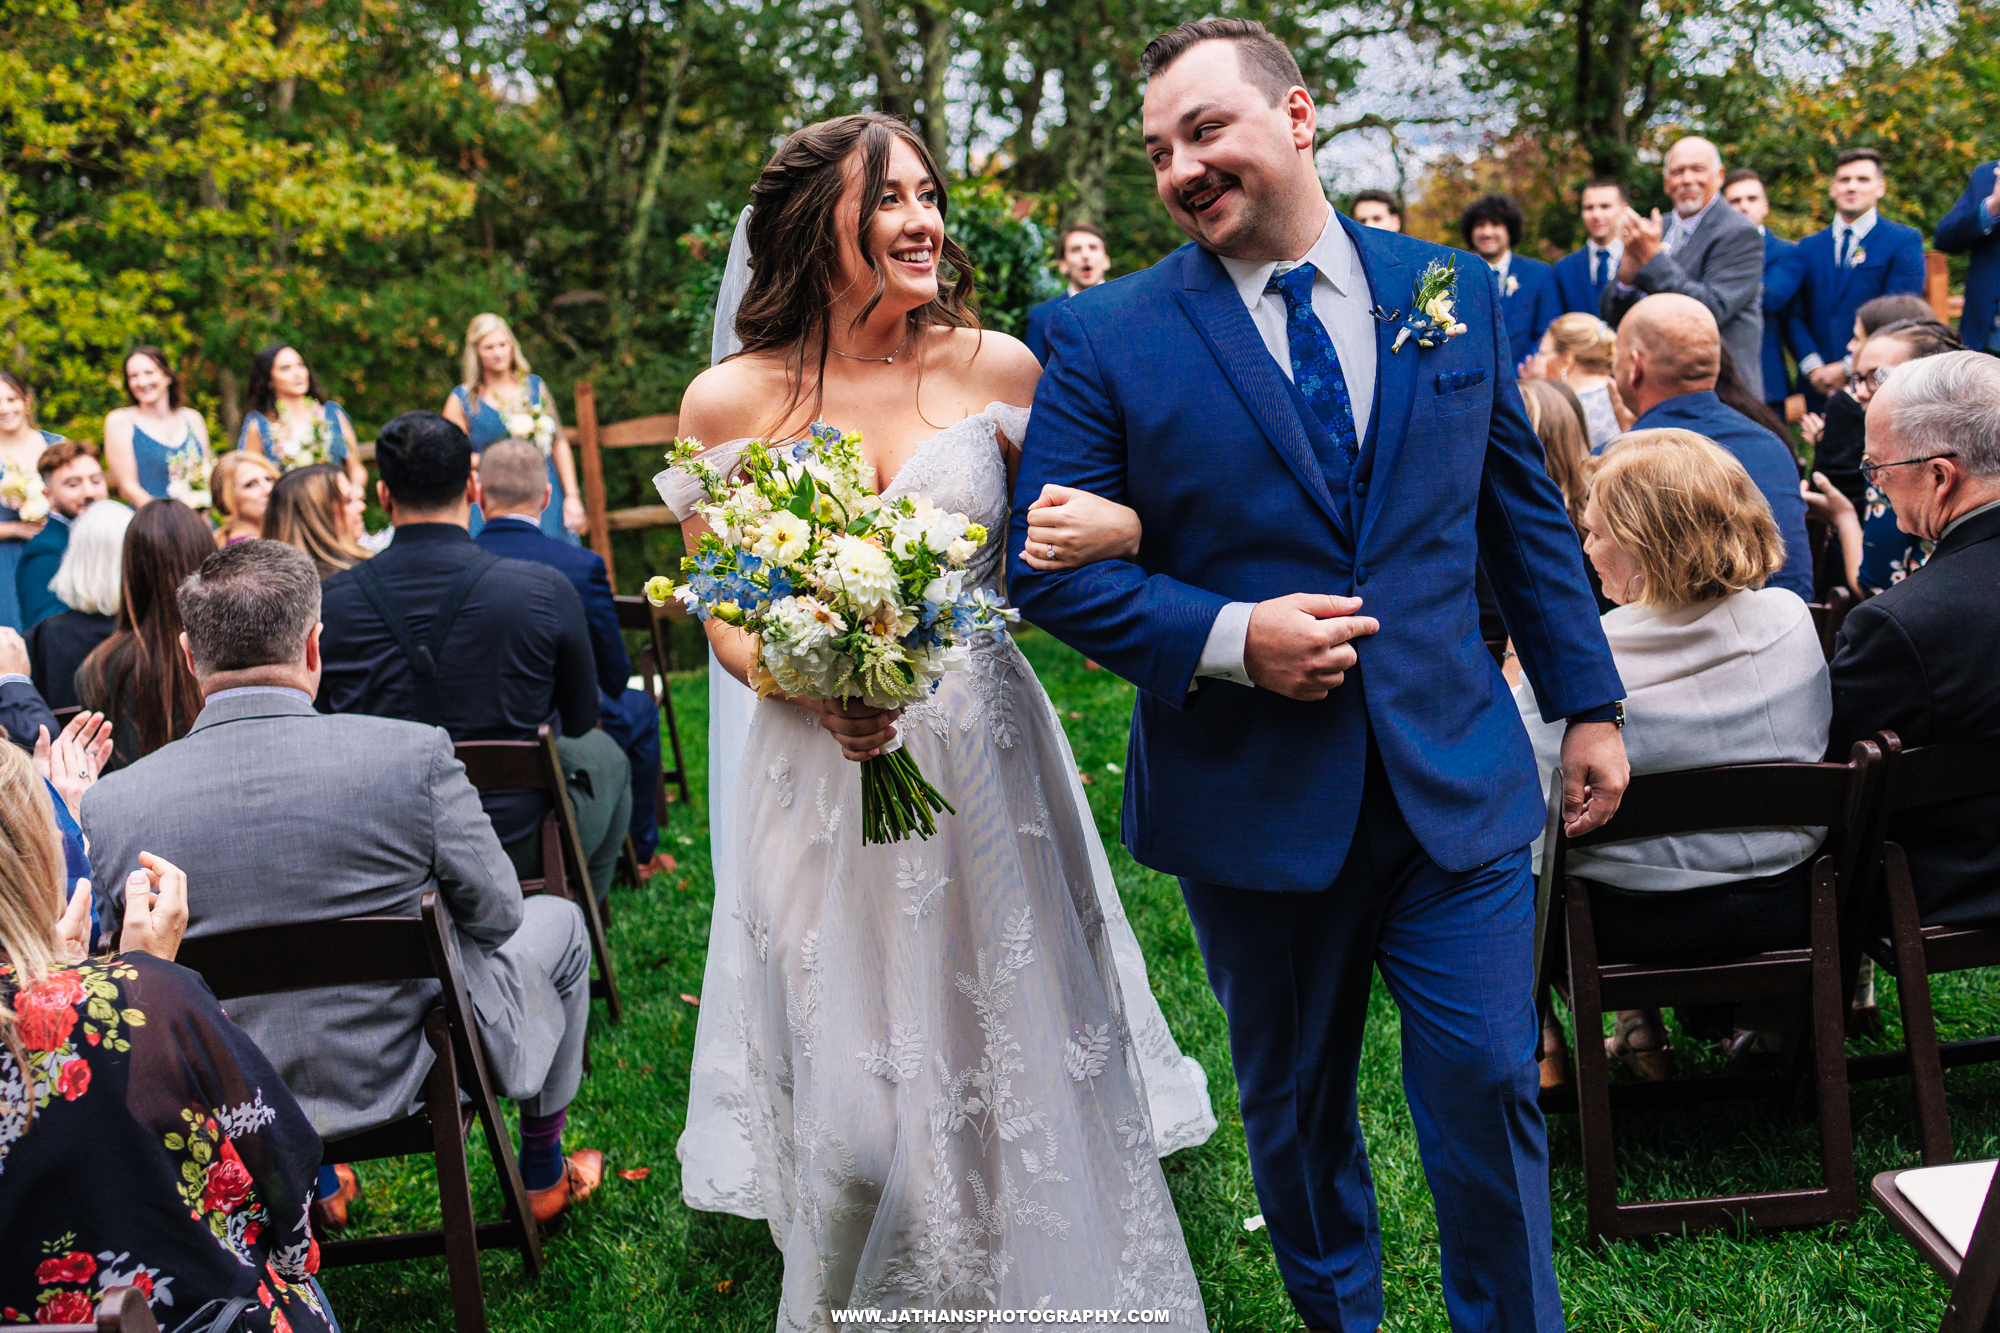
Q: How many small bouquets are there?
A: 4